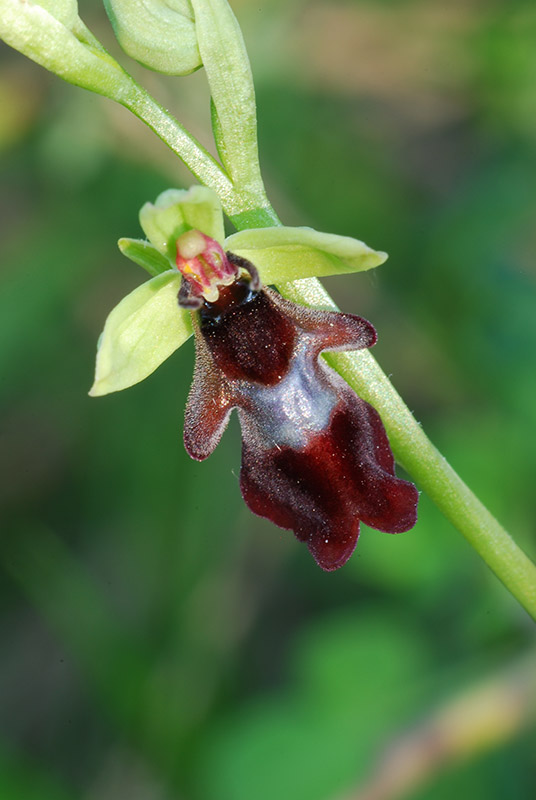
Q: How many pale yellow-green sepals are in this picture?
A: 3